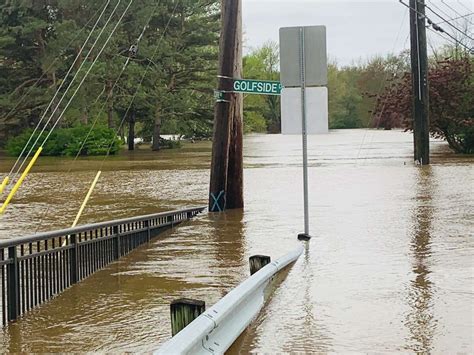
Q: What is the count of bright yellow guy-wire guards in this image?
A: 3